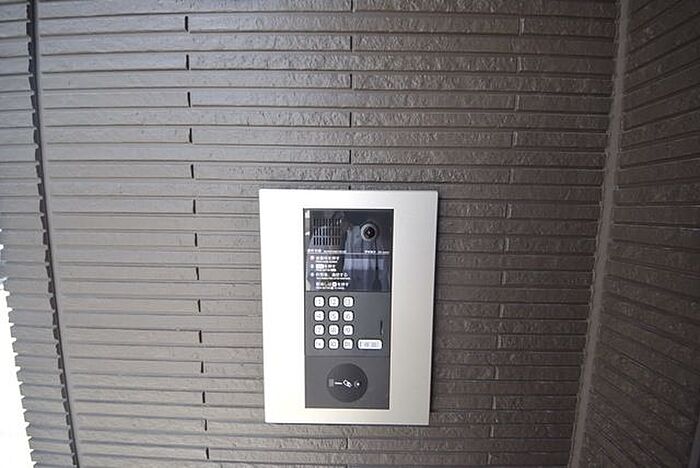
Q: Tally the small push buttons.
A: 12